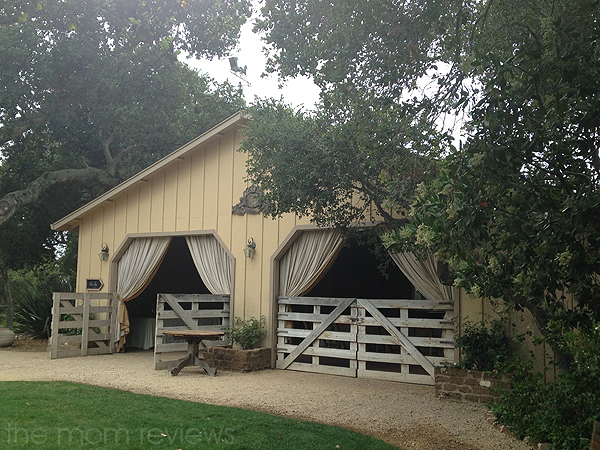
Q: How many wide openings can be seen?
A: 2